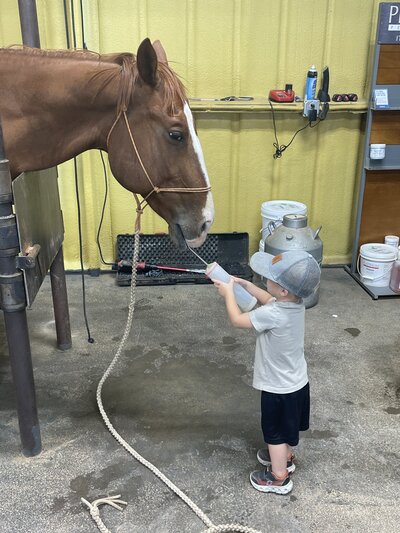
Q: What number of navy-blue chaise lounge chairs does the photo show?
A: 0